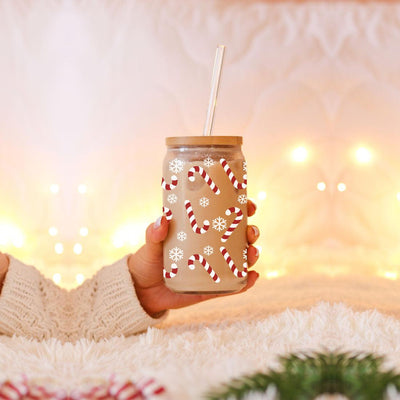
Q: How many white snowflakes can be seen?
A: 11